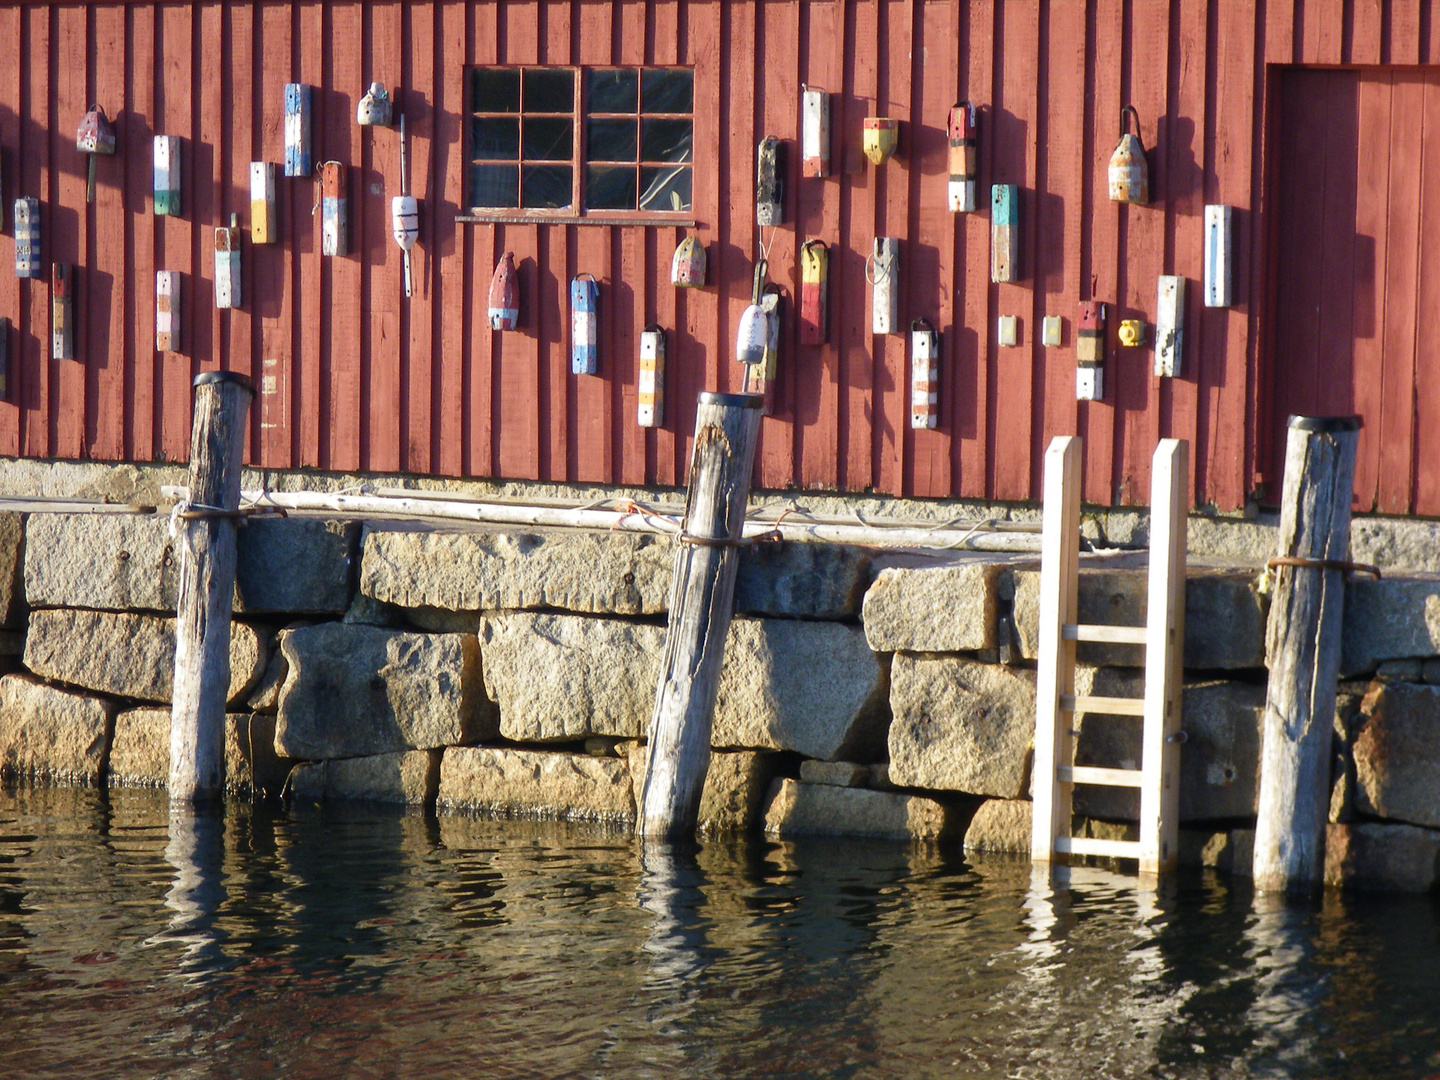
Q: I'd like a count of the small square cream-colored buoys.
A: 2